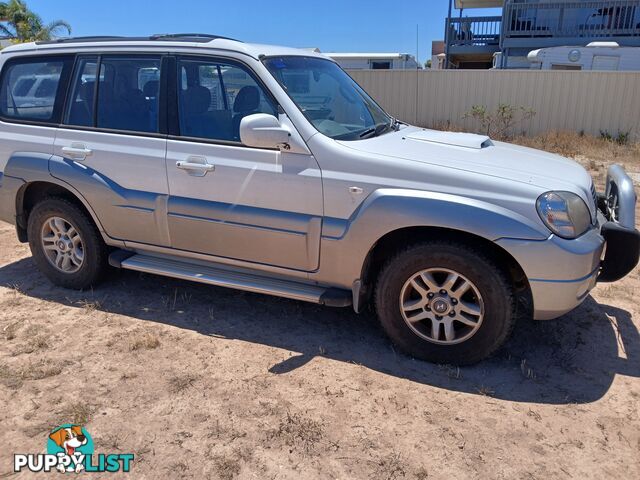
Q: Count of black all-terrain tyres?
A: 2